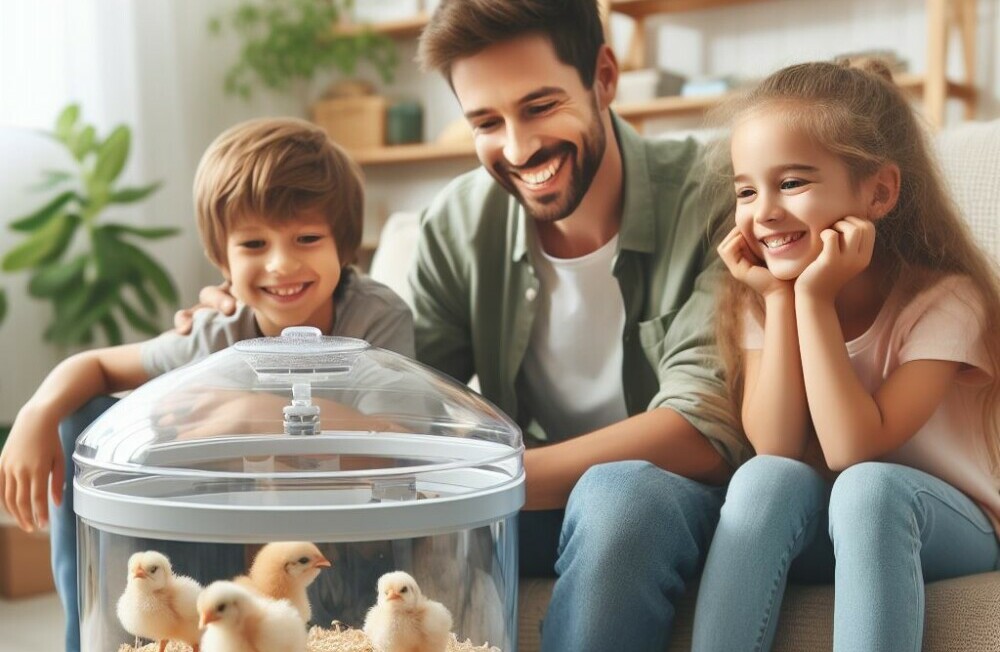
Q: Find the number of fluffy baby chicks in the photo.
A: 4